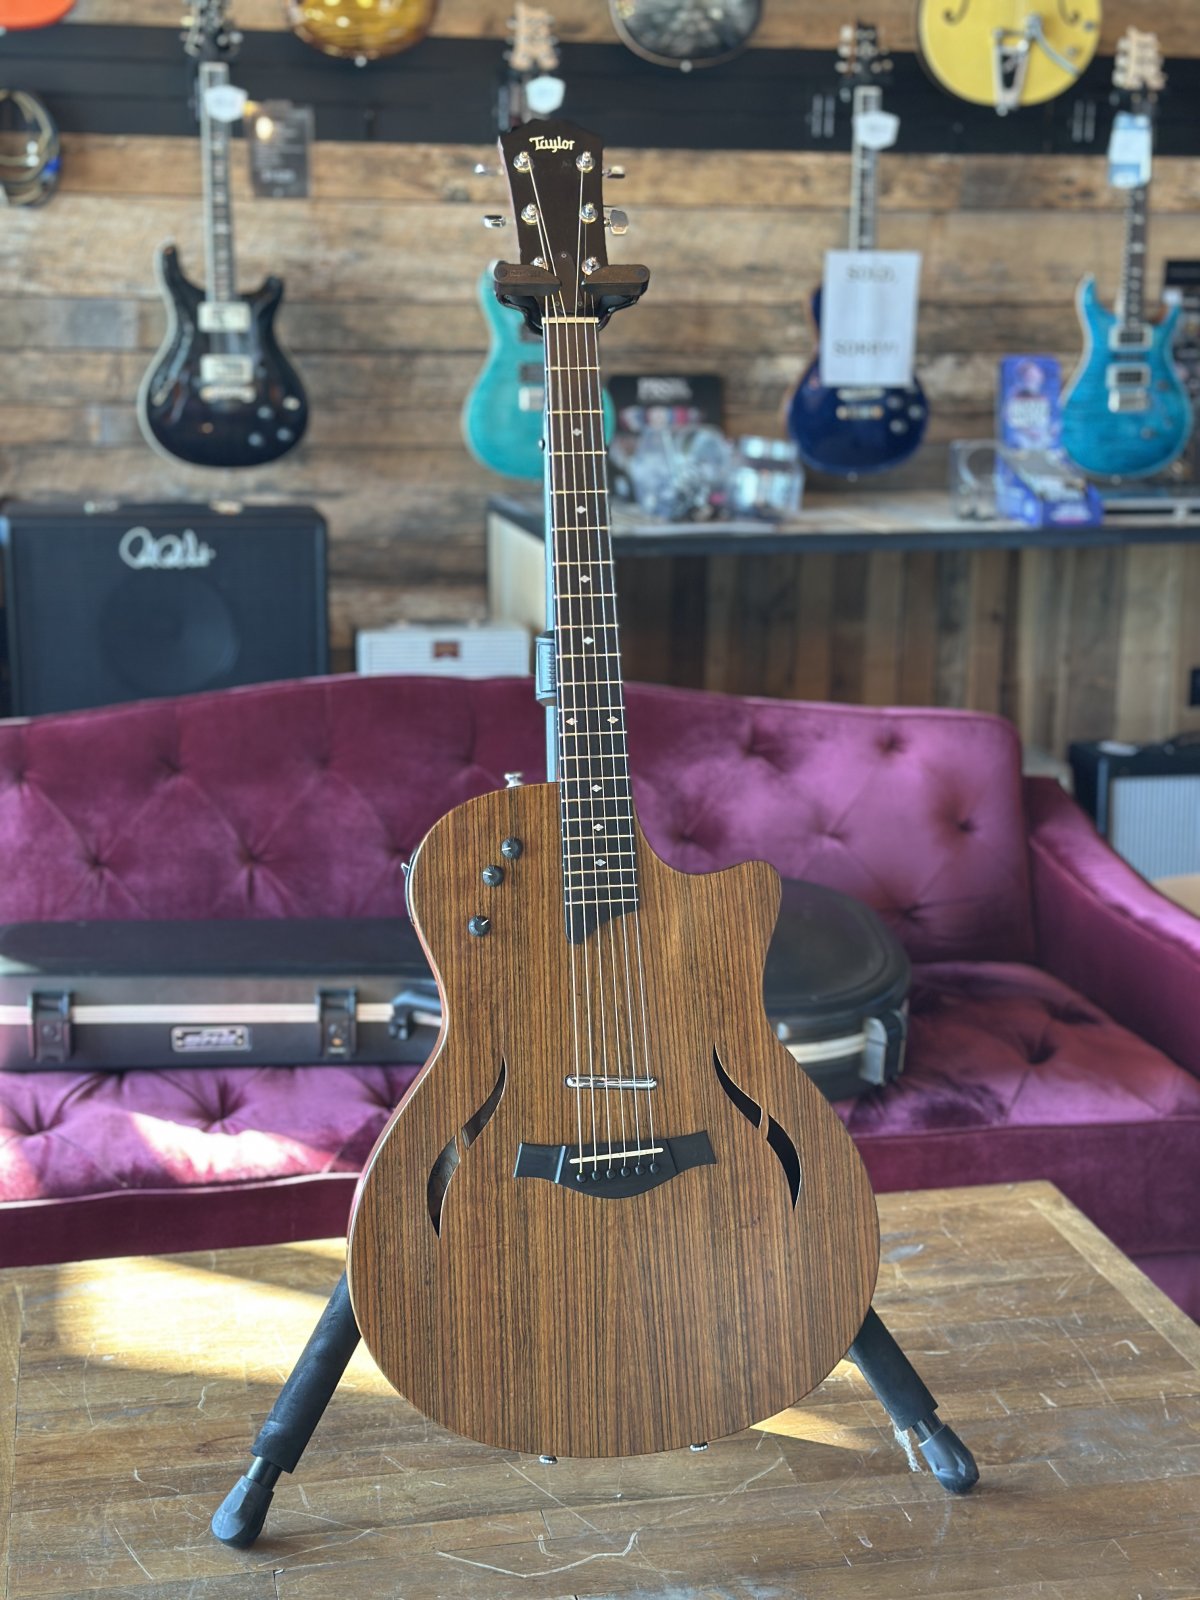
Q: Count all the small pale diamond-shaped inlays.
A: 9